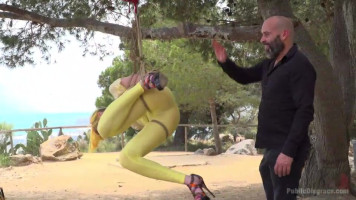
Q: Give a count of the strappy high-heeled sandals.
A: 2